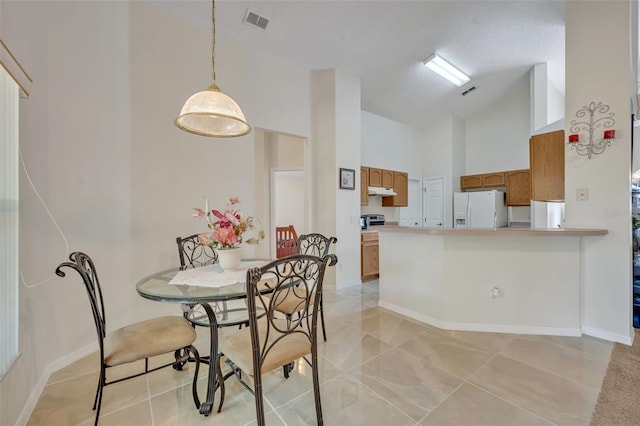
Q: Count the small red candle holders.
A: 2